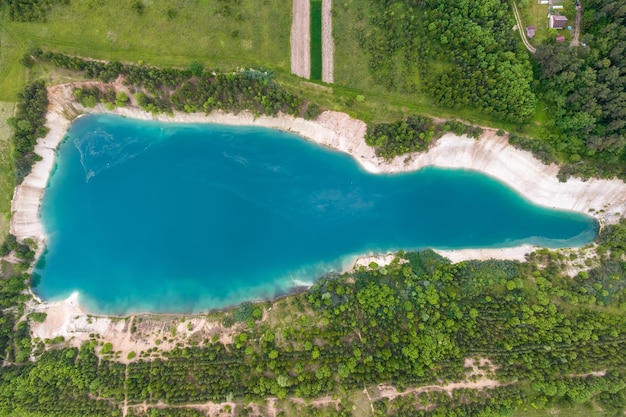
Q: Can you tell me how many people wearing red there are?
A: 0